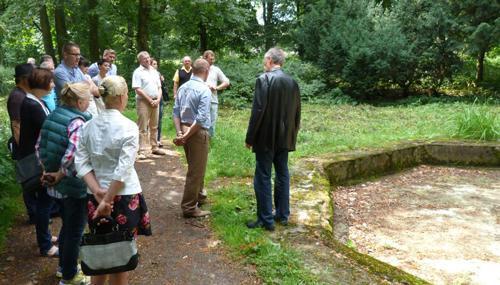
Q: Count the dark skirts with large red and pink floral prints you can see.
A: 1